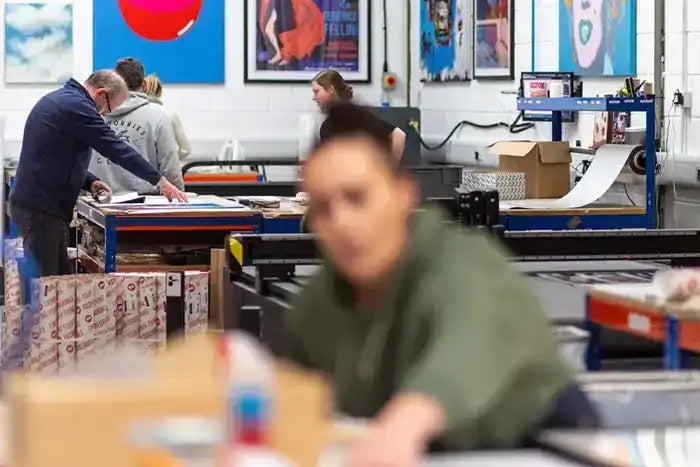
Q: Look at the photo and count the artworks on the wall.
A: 6